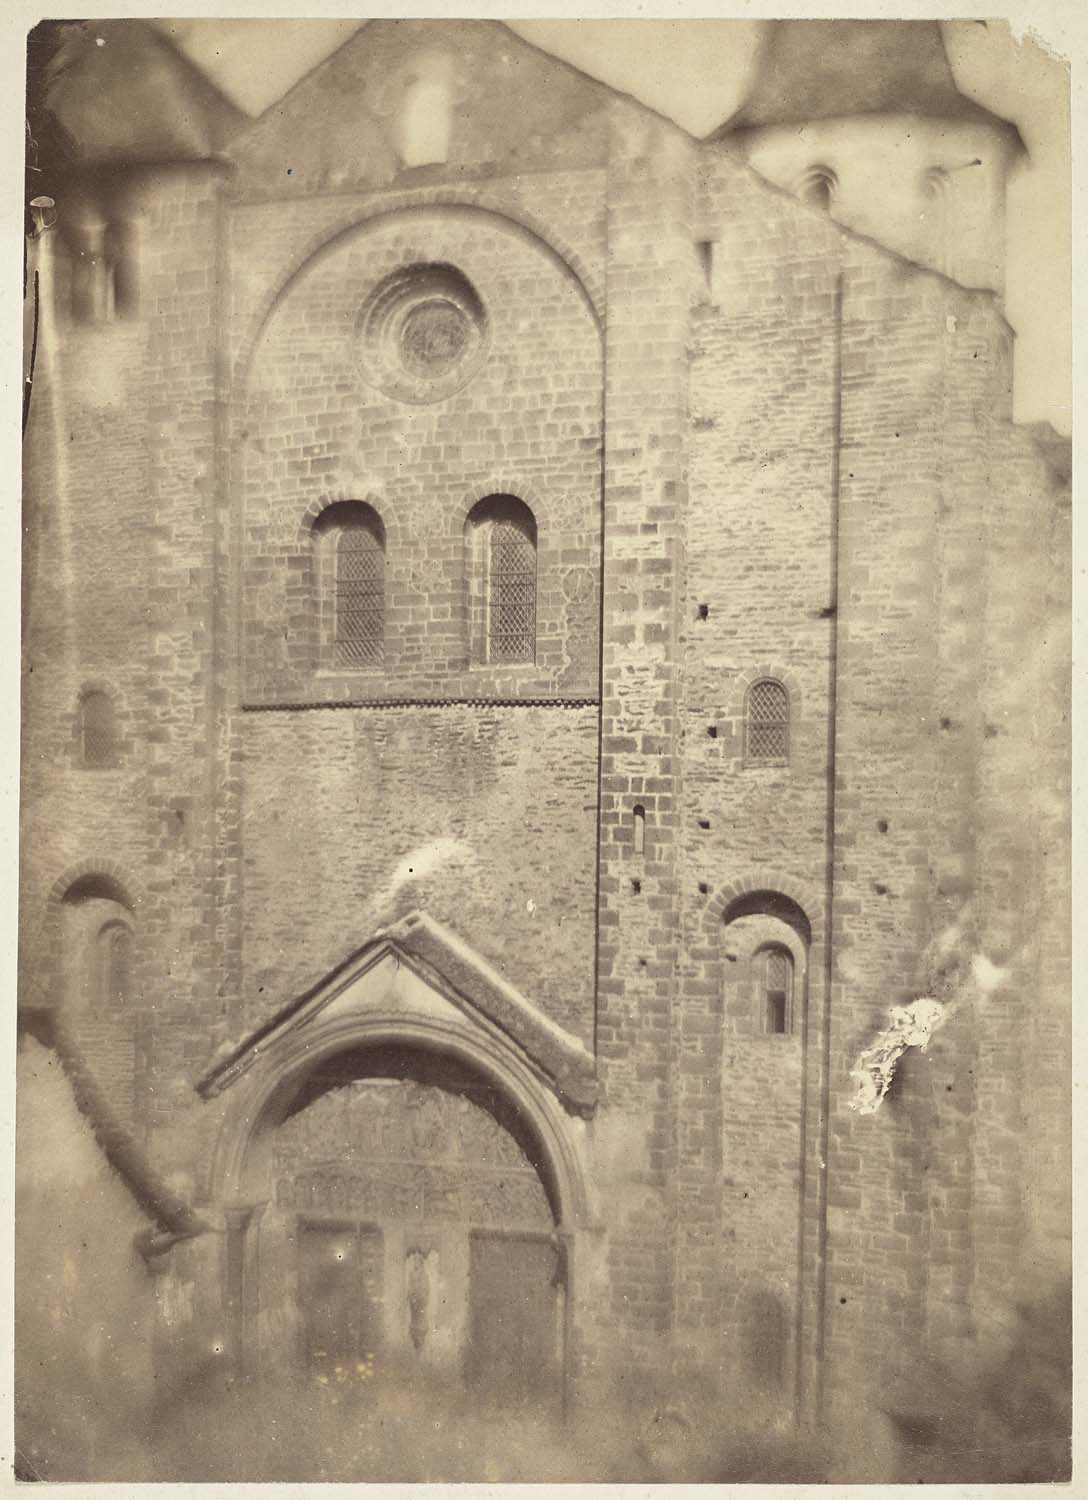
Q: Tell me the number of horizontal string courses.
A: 1